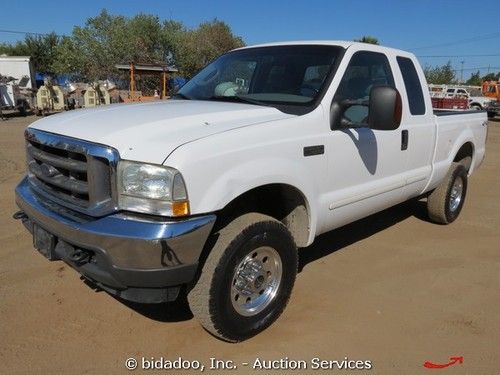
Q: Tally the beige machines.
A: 2